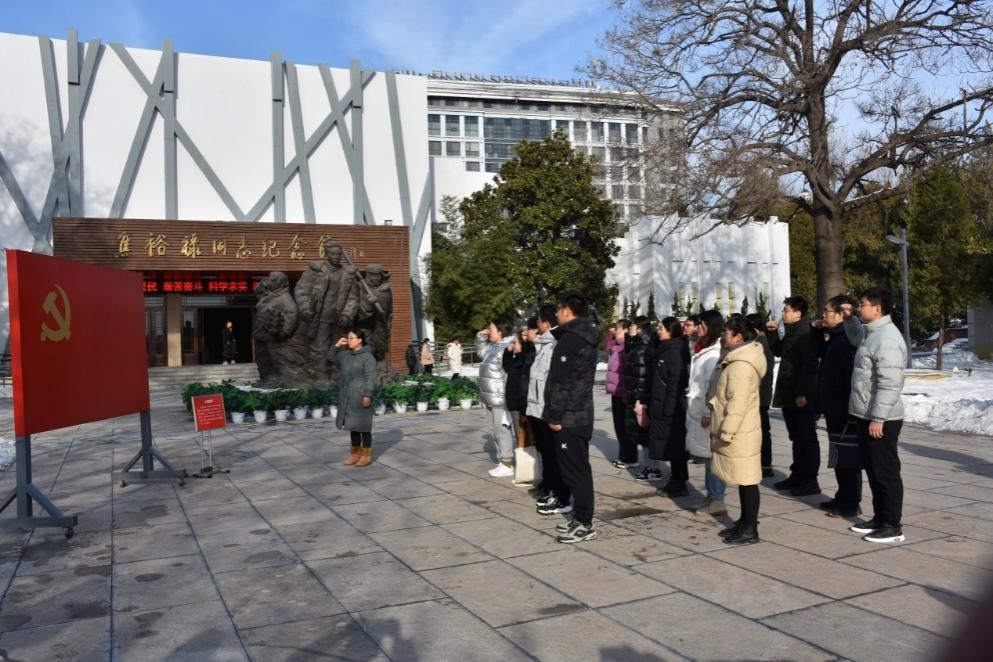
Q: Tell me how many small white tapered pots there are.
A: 11